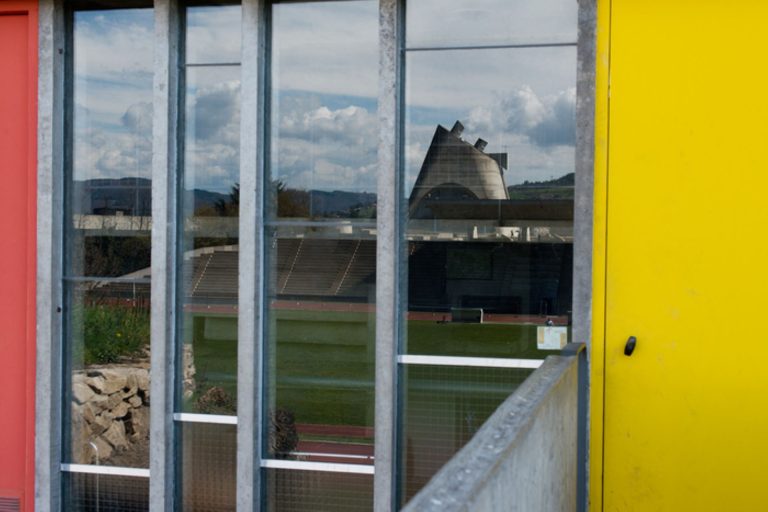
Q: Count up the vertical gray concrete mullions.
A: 5